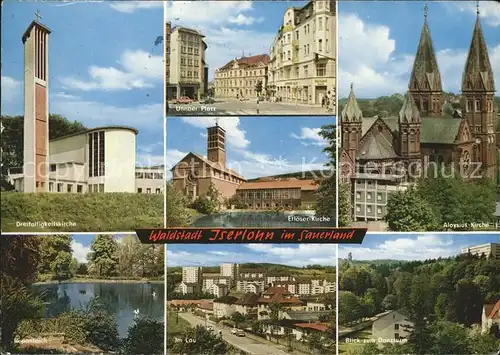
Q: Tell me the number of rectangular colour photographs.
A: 7